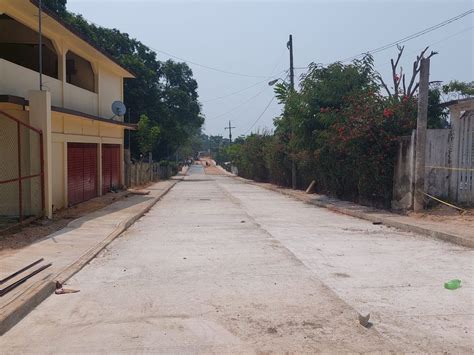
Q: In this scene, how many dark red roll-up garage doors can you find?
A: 2